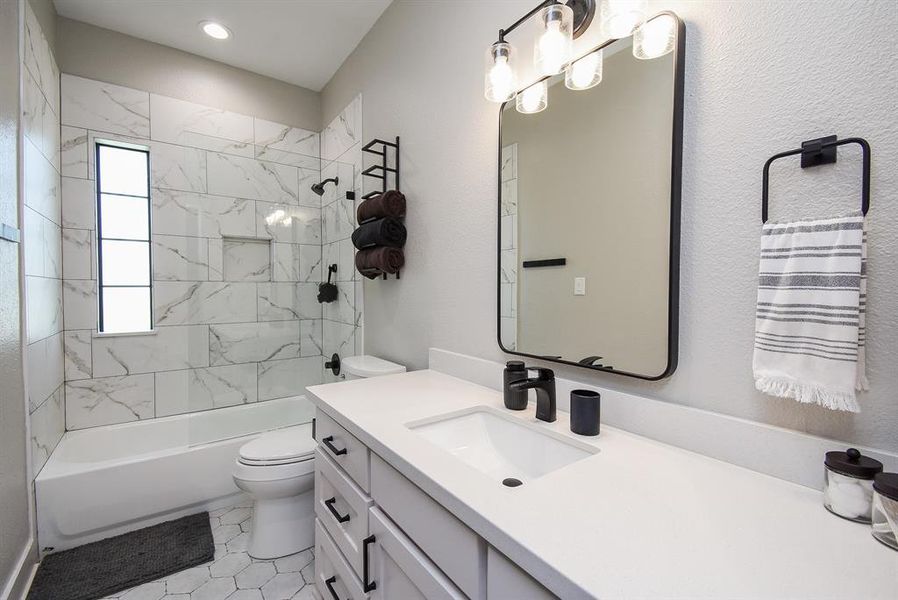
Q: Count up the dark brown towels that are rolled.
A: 2